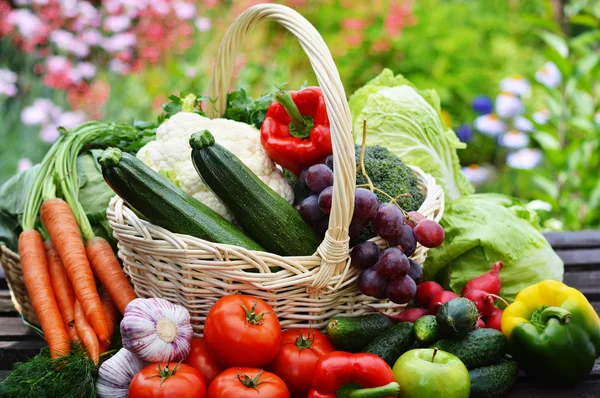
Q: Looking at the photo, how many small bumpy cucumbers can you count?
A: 6